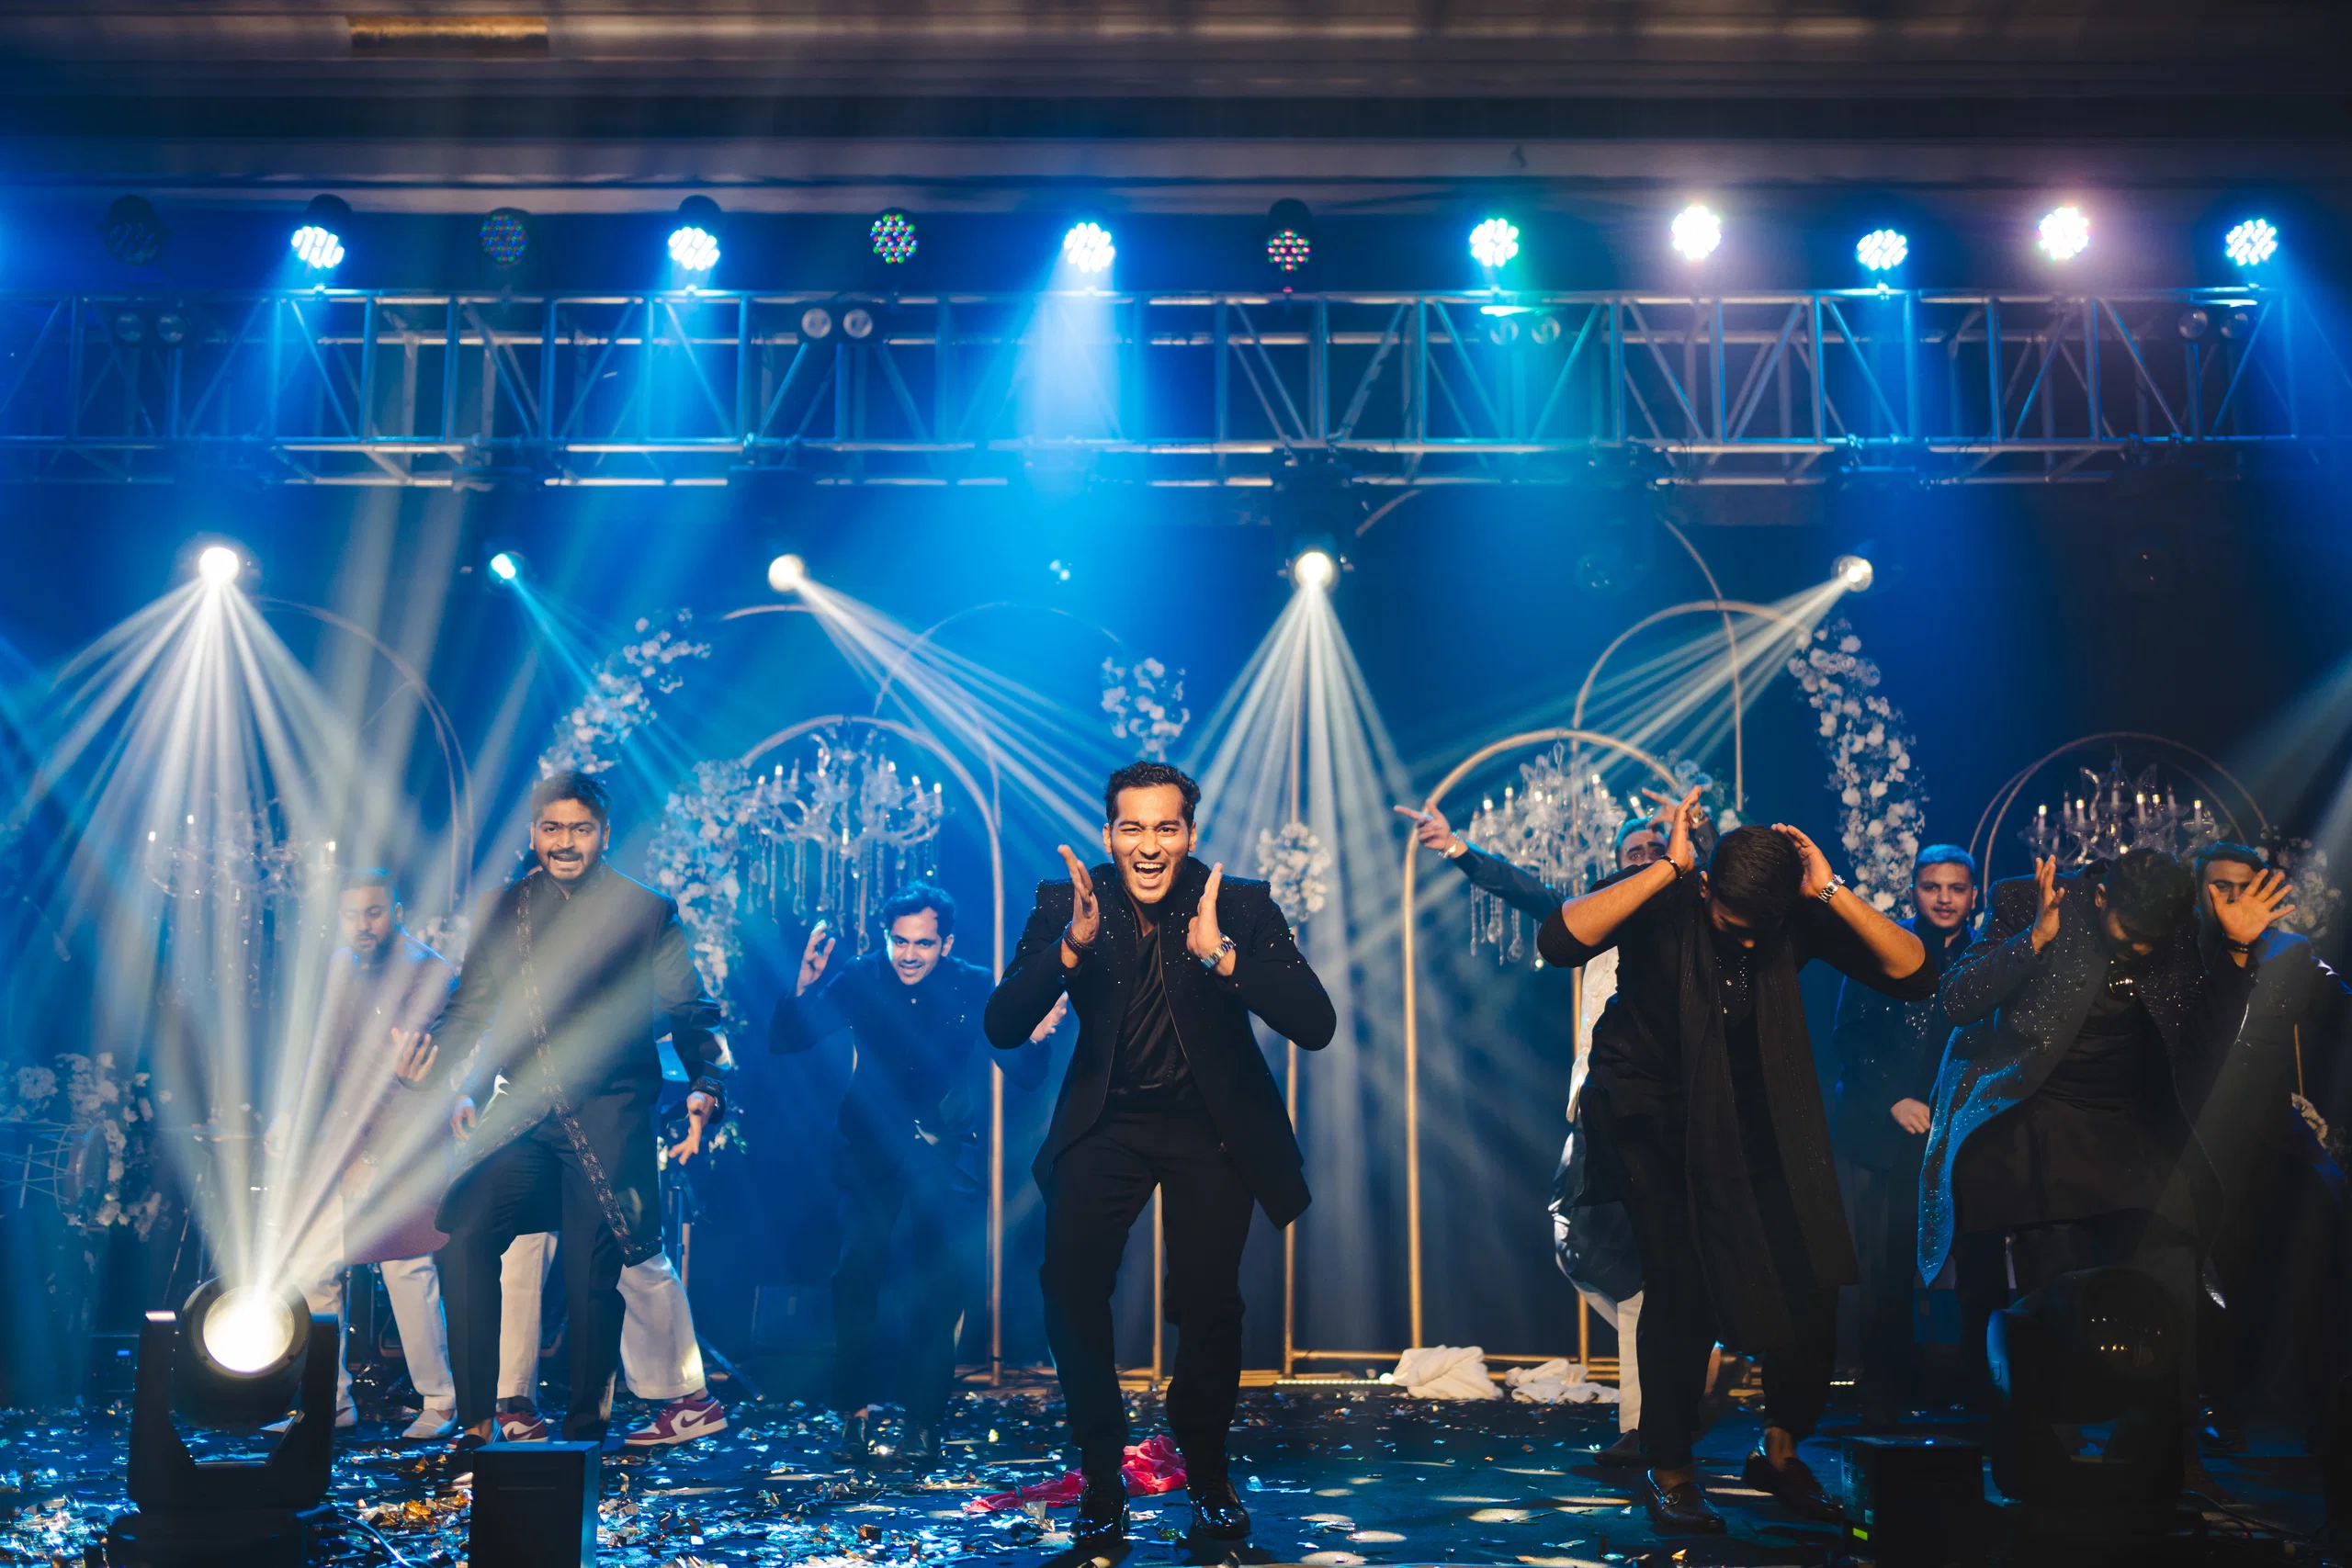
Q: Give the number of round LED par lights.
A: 12